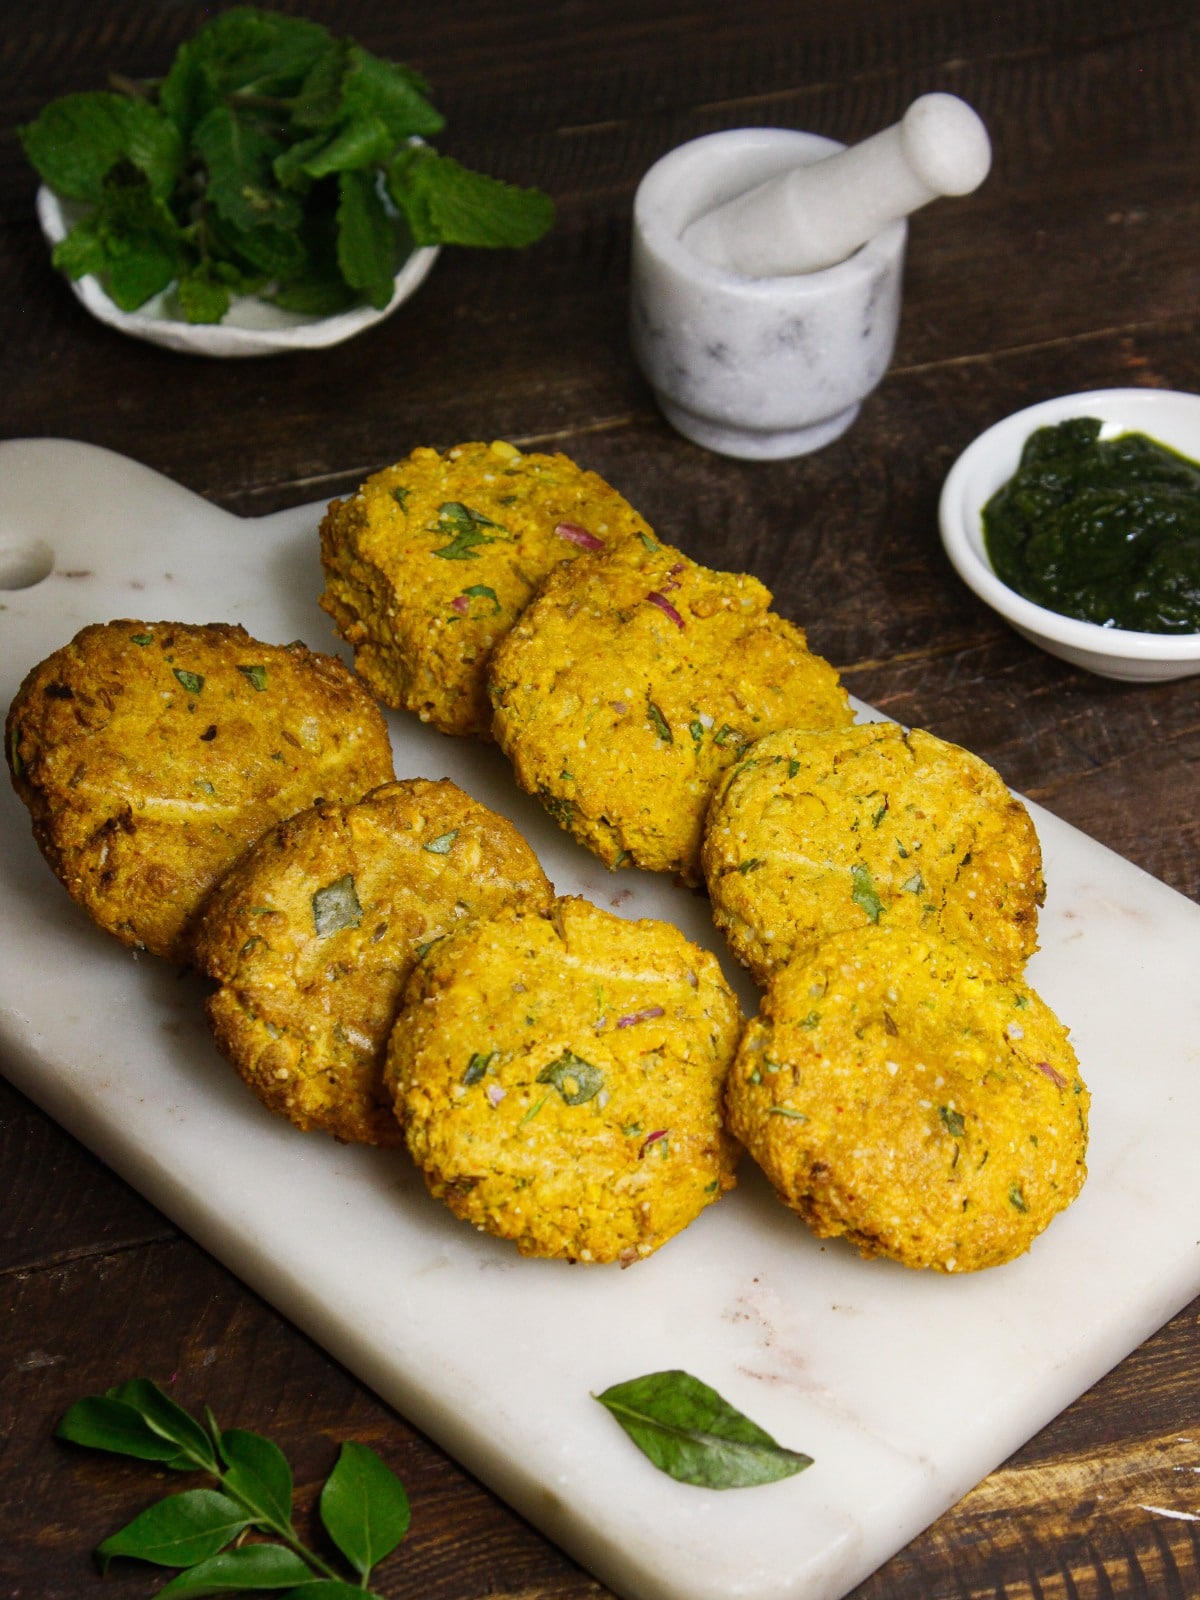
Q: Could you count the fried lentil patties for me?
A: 7